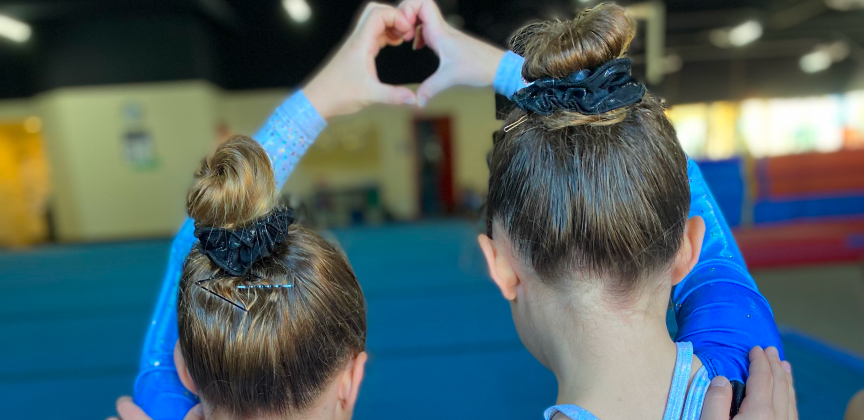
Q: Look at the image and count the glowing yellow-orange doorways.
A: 1